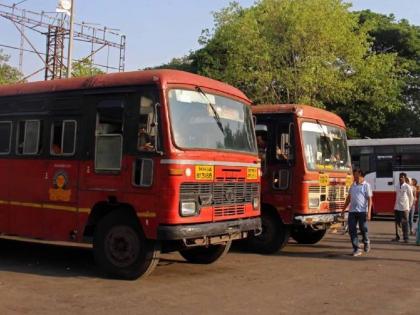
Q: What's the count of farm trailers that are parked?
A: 0